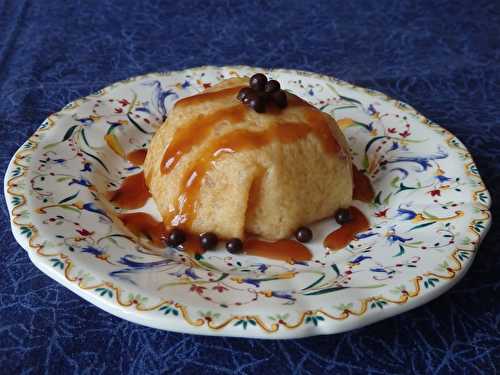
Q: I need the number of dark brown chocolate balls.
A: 10